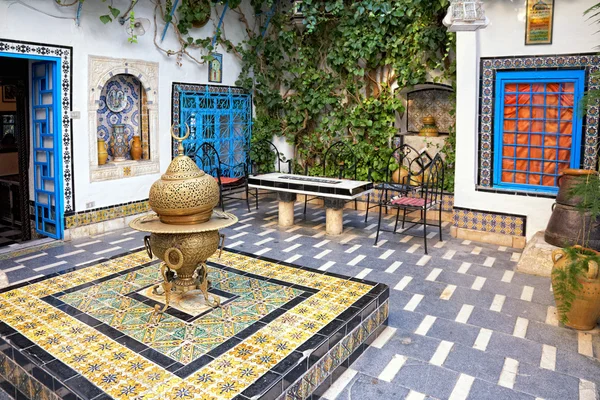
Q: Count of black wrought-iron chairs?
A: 5